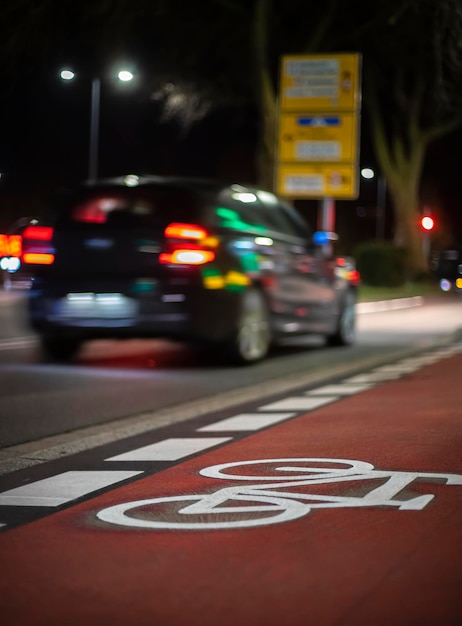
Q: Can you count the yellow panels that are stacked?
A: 3